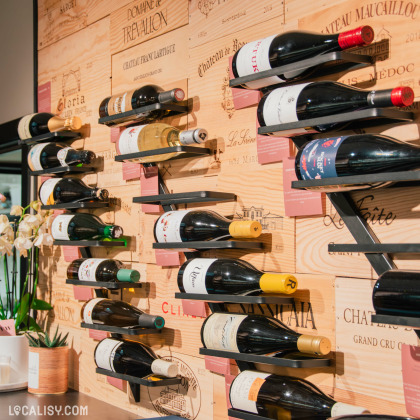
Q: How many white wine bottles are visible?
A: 1